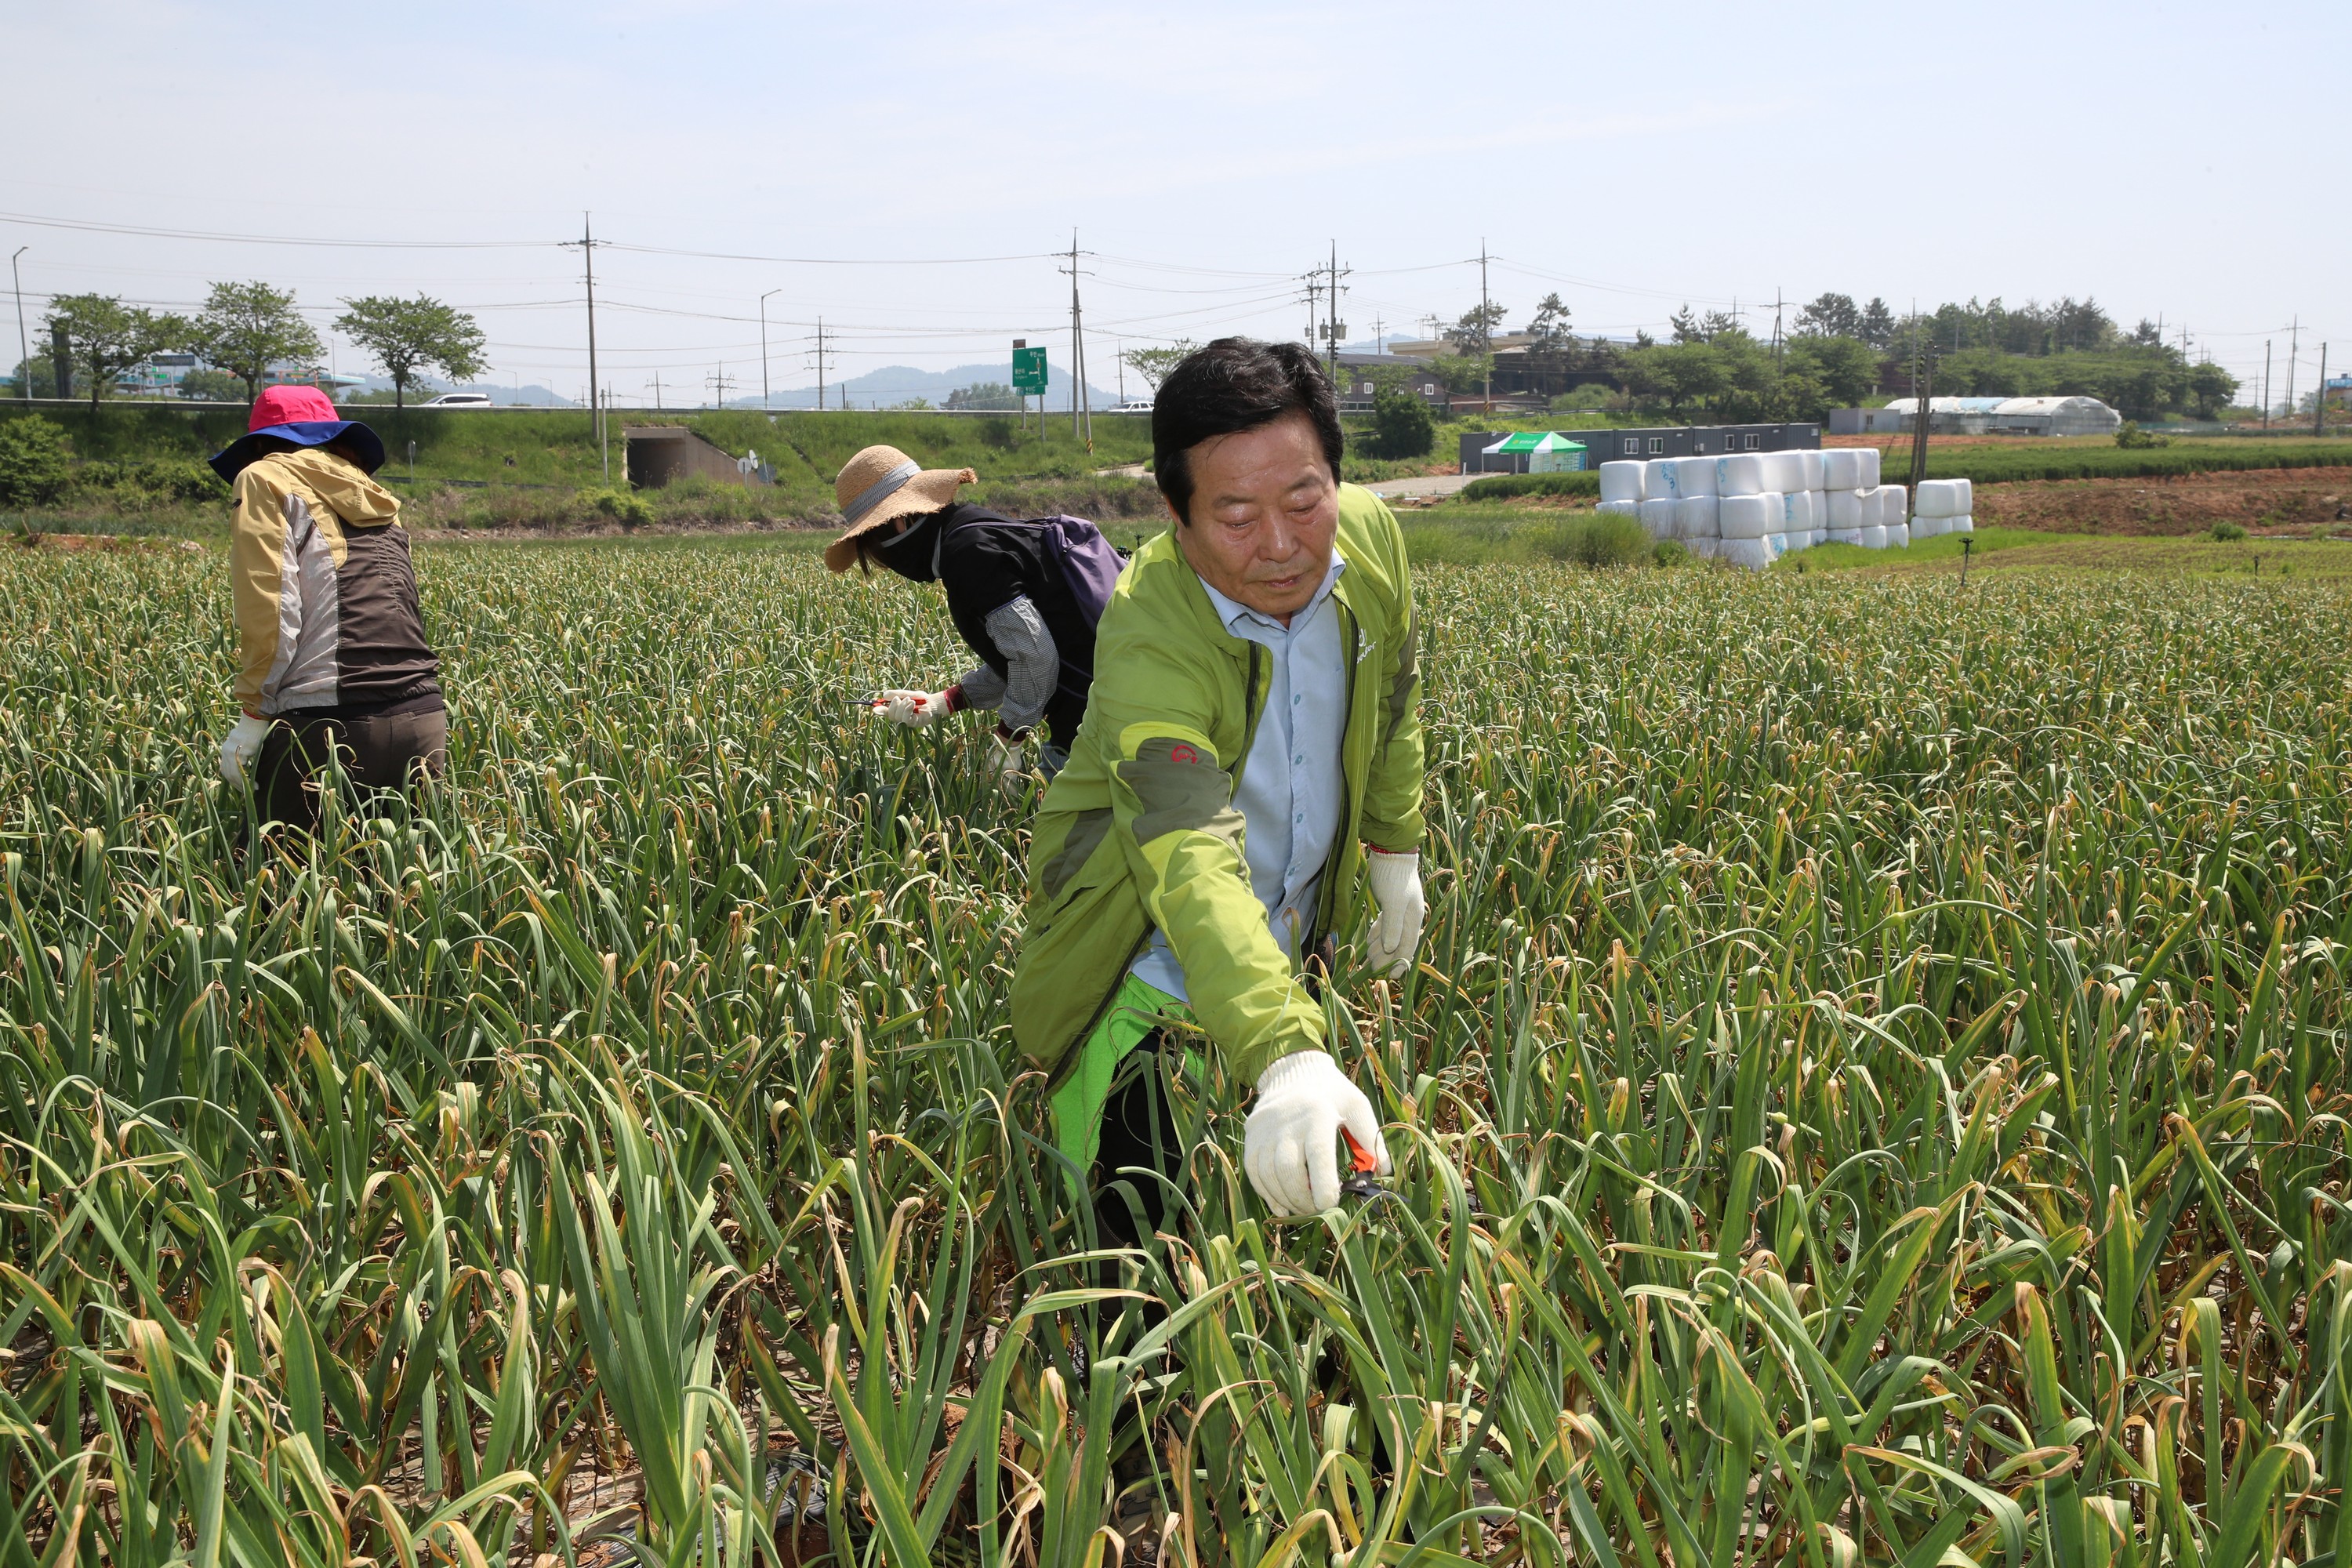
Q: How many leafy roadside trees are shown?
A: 3